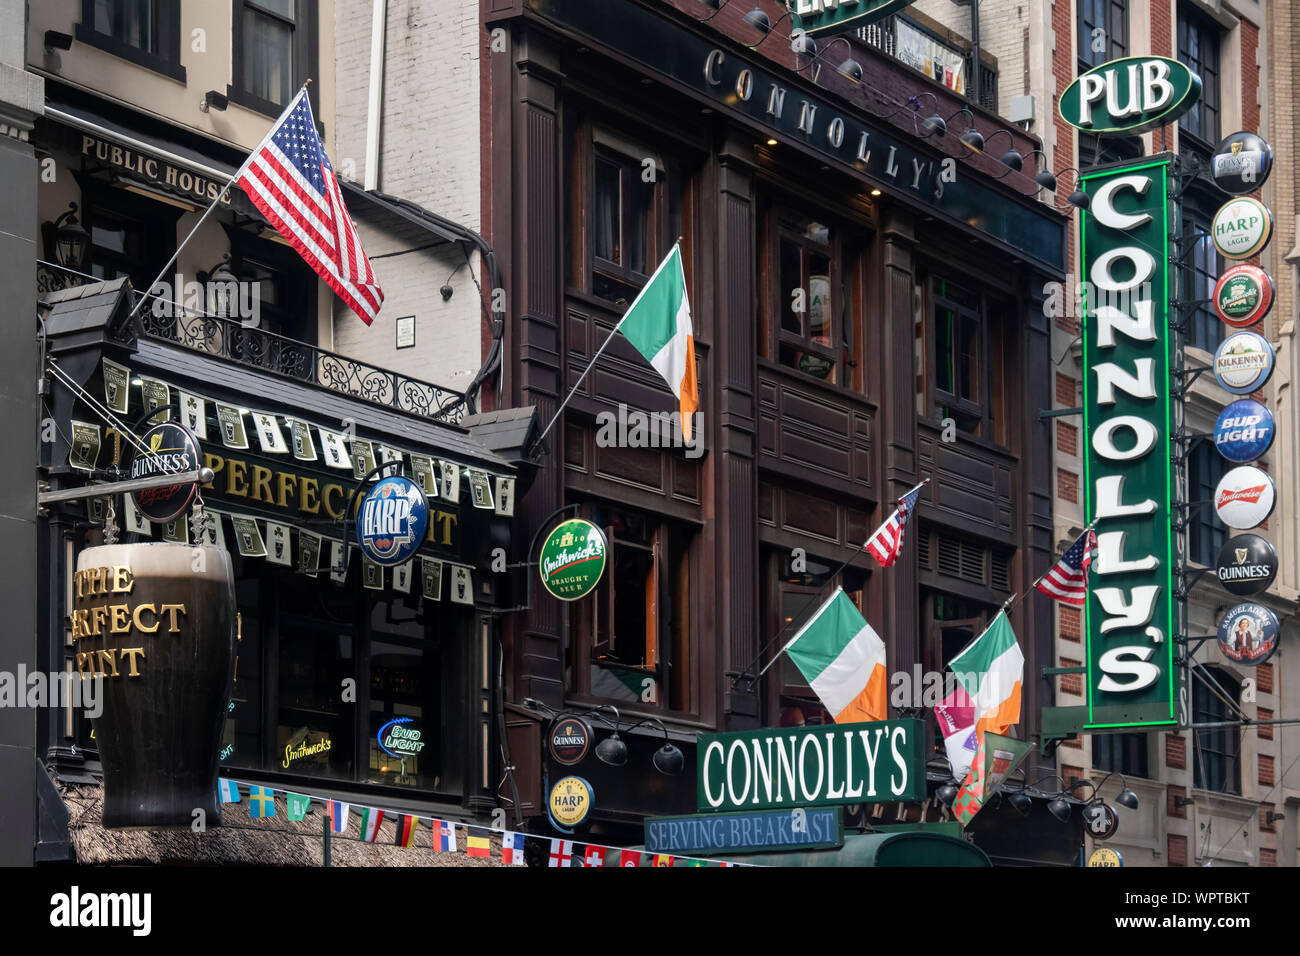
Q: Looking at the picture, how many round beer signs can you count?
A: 15